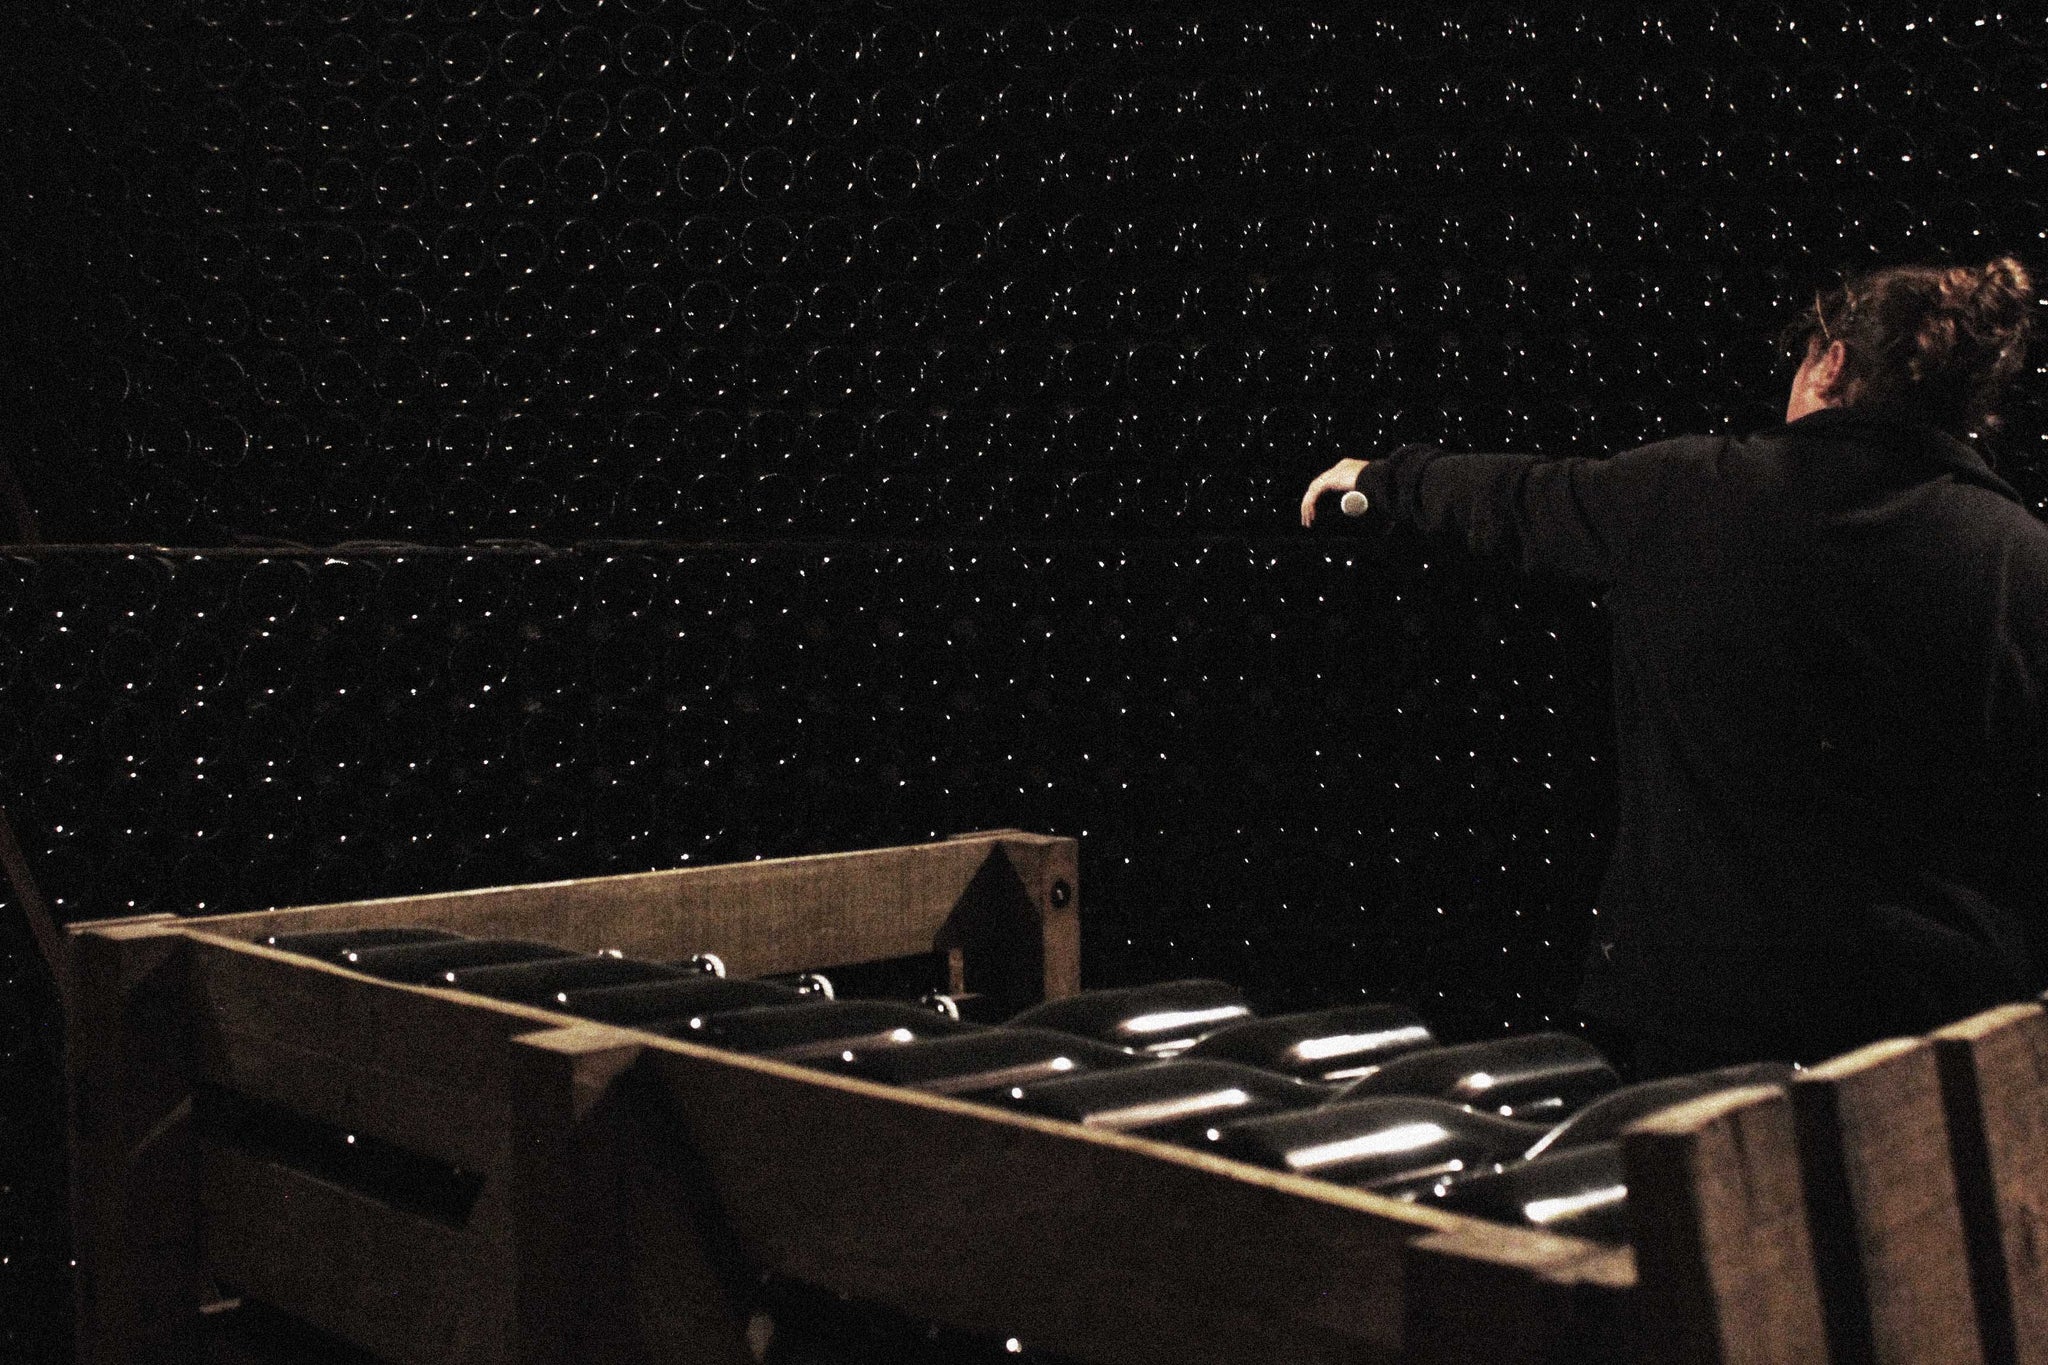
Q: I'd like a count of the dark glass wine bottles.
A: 13